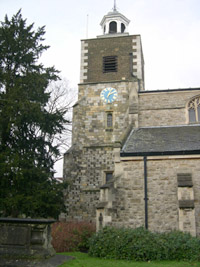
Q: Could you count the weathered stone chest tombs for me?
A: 1